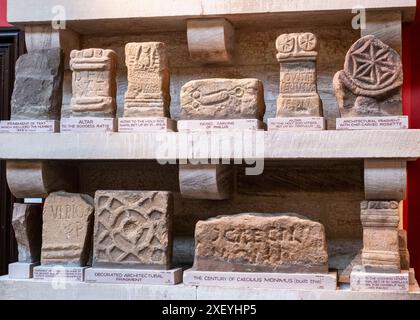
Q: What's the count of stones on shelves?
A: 11